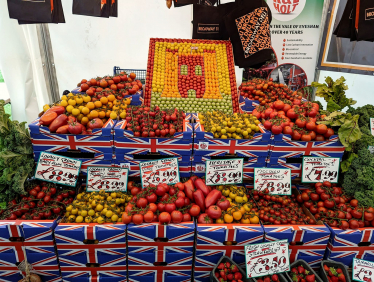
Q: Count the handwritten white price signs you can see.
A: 8